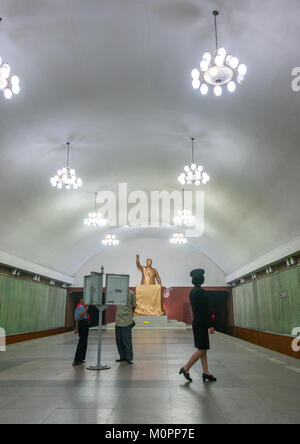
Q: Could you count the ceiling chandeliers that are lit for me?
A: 8